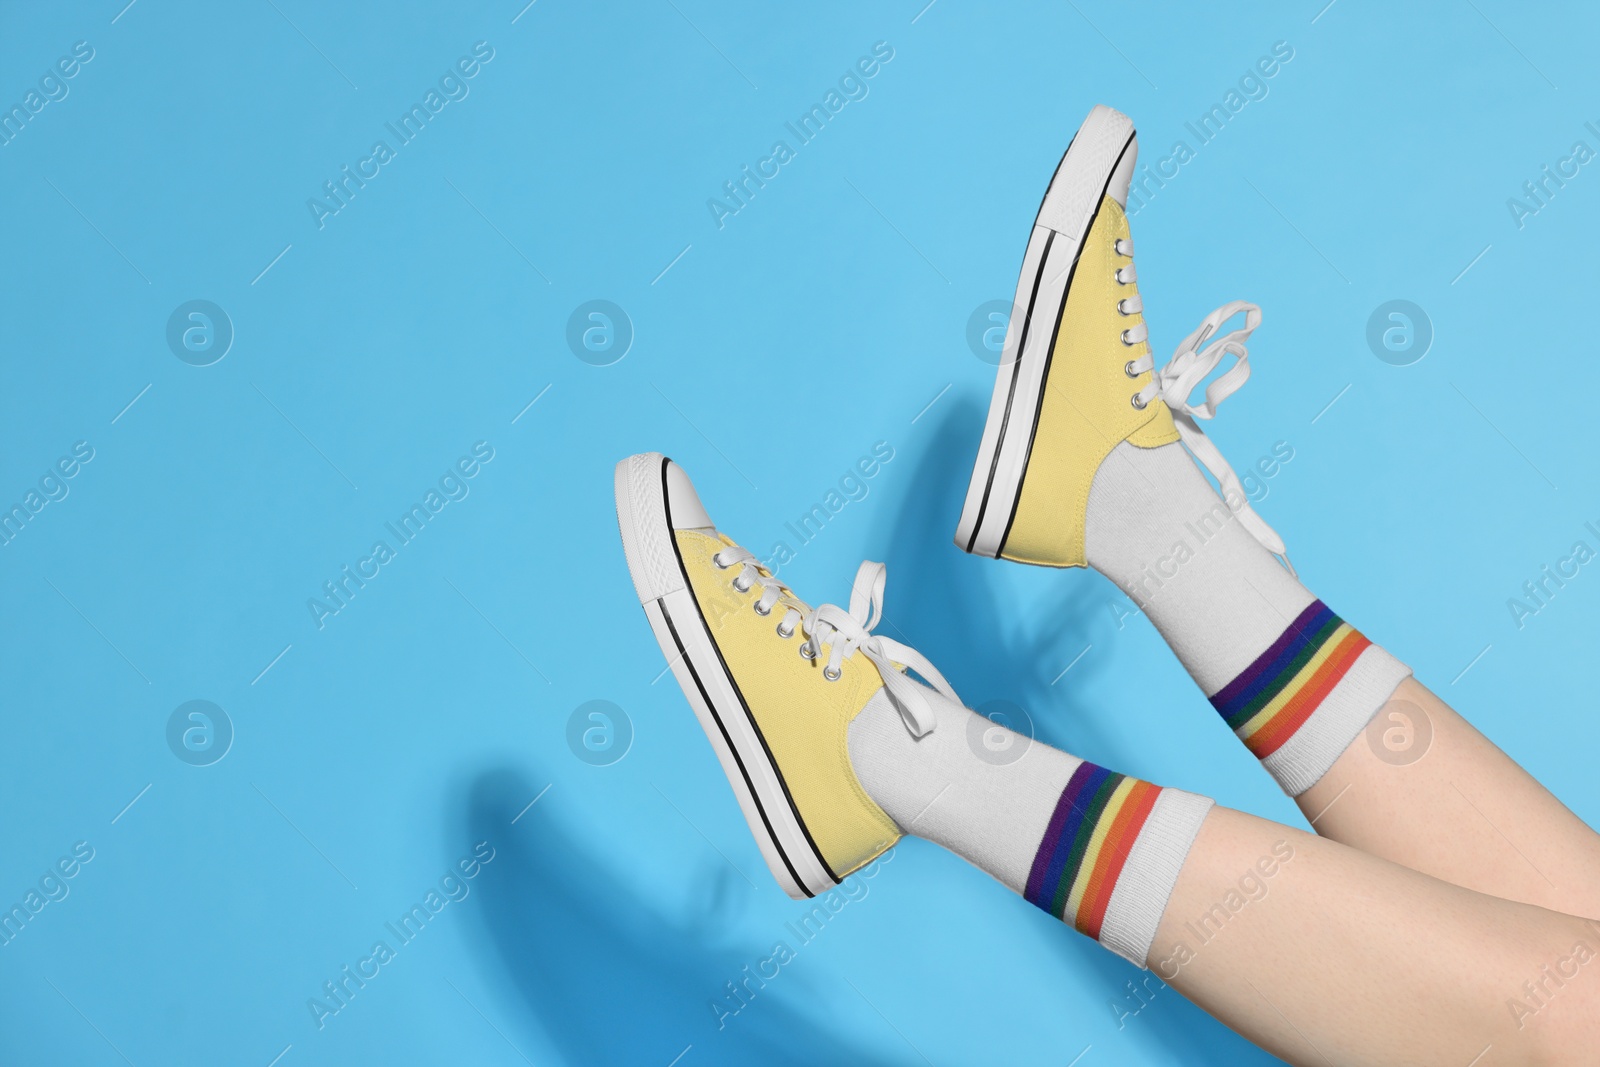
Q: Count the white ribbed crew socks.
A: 2